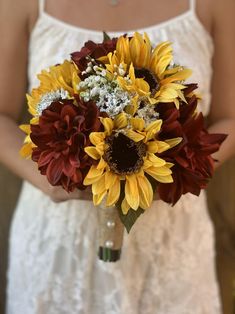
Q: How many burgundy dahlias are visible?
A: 3